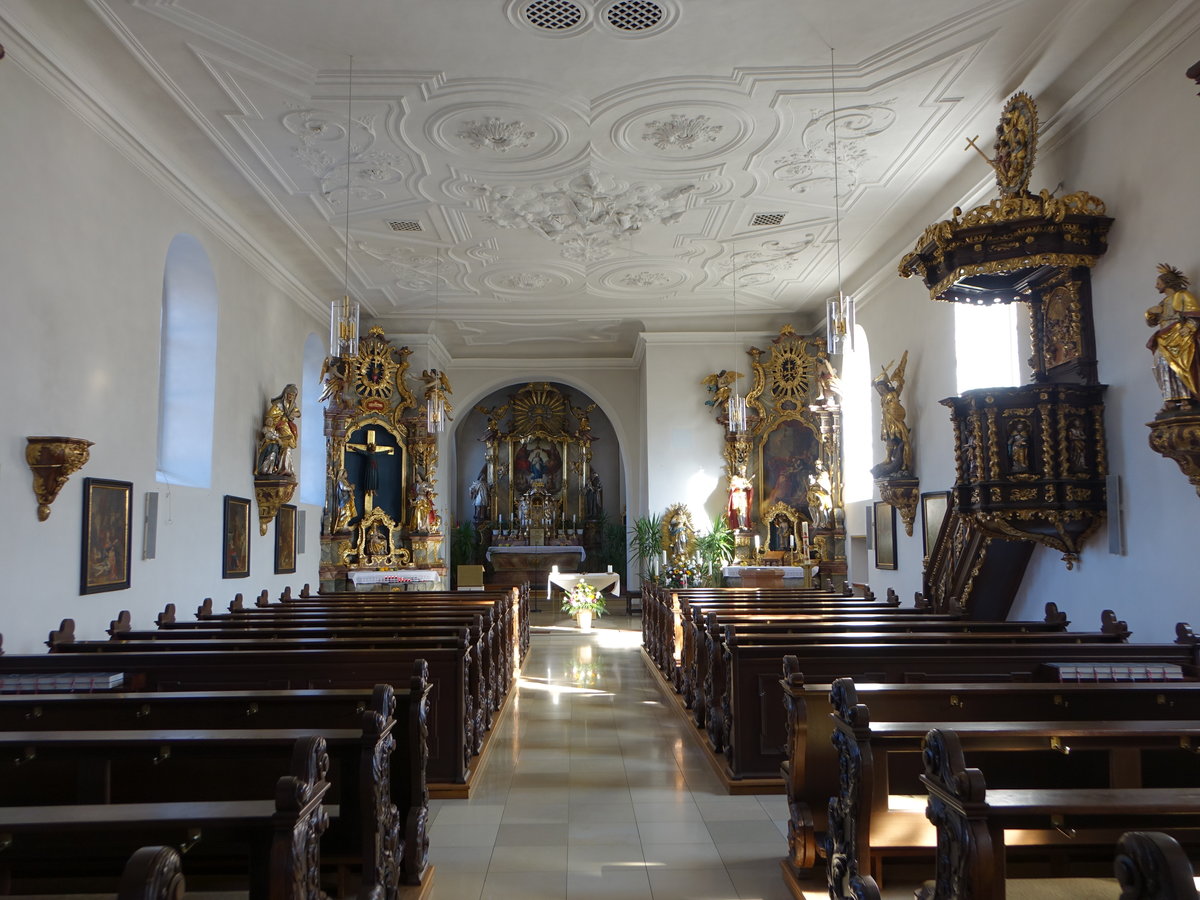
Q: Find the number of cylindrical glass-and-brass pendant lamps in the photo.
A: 4